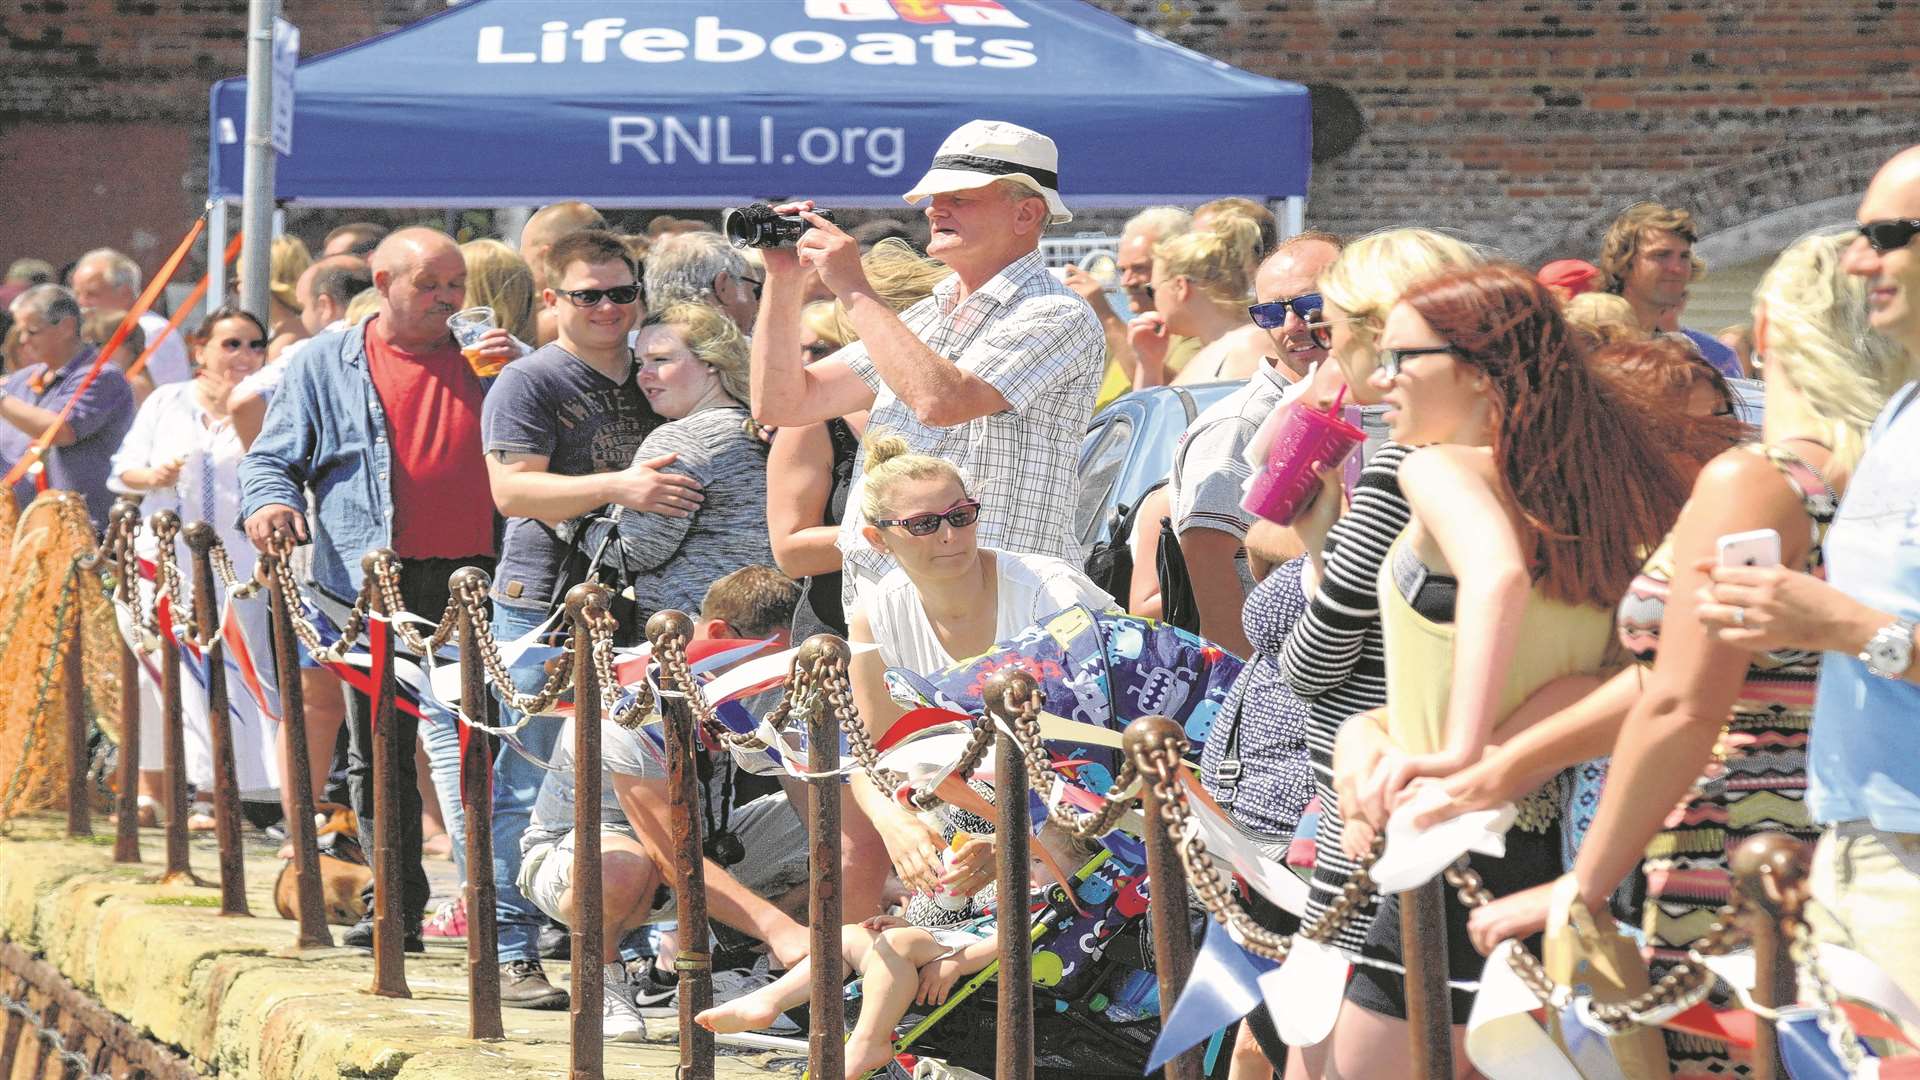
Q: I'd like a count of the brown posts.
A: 14